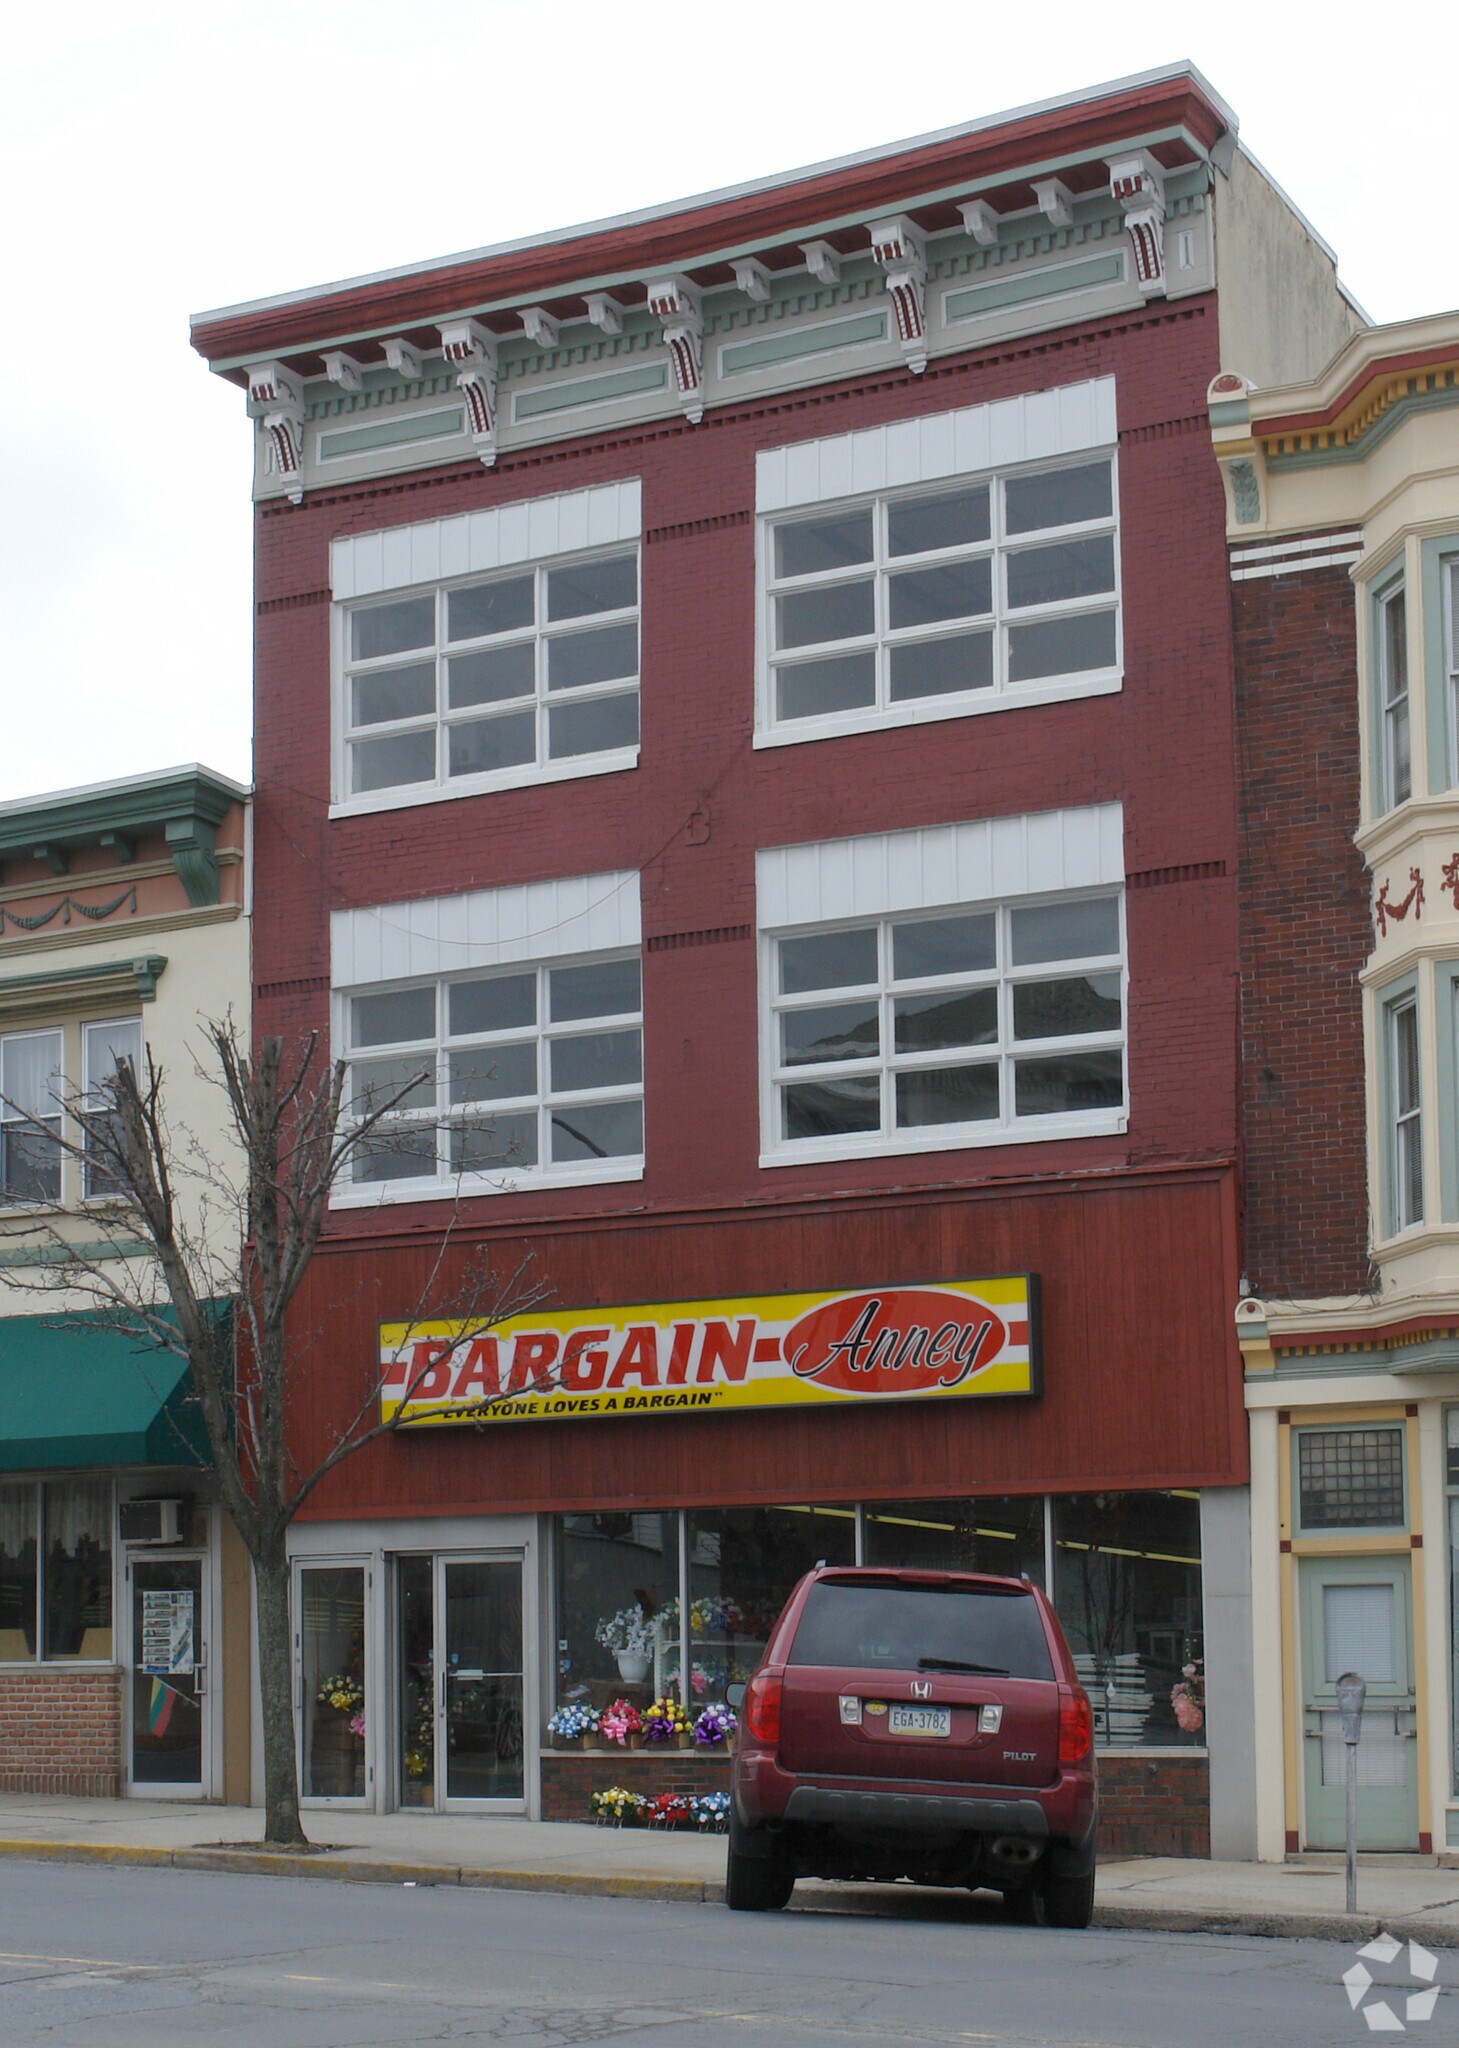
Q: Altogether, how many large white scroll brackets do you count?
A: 5